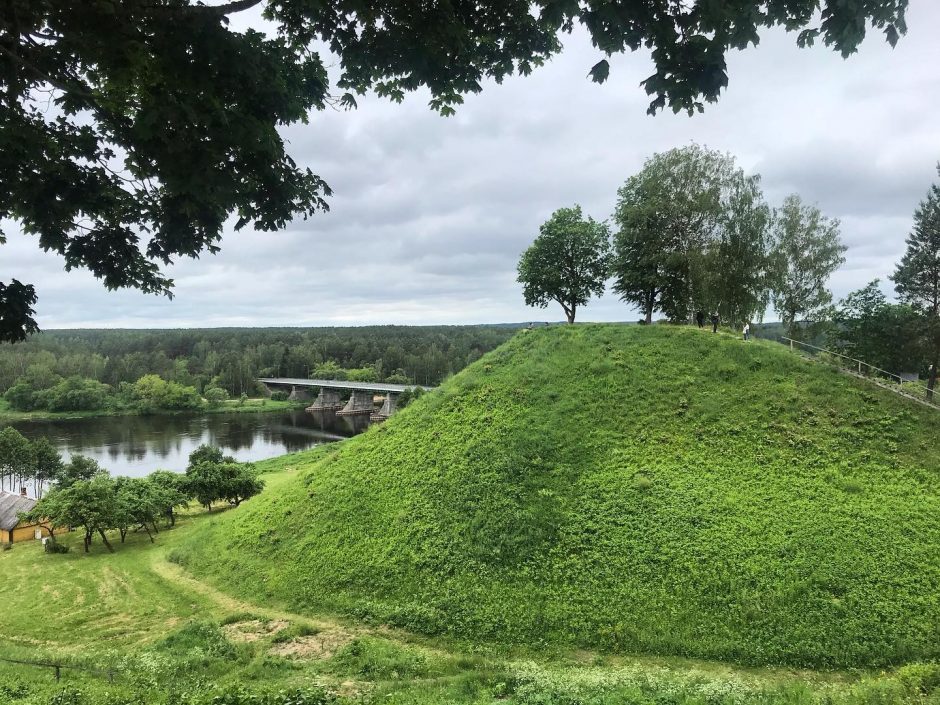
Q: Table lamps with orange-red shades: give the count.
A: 0